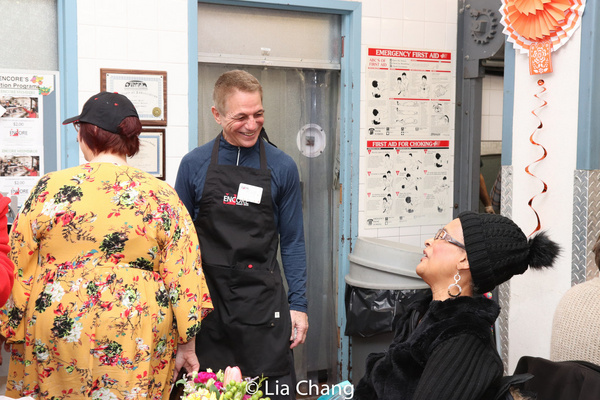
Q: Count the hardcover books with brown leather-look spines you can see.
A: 0